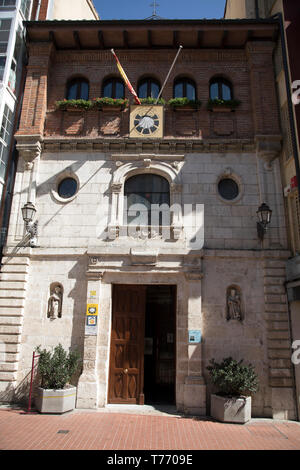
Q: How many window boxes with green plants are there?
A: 5